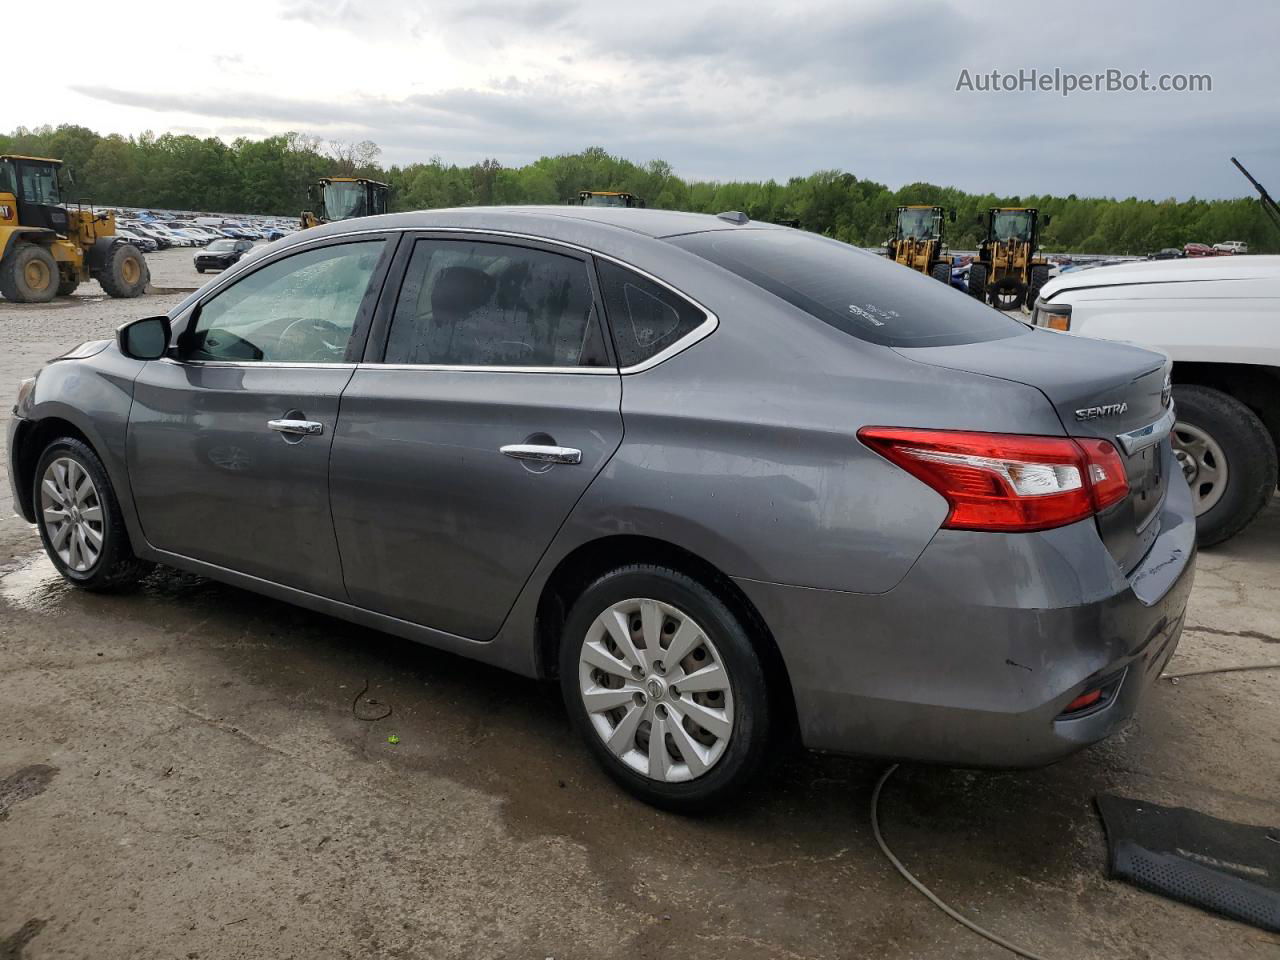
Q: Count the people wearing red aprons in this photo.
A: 0